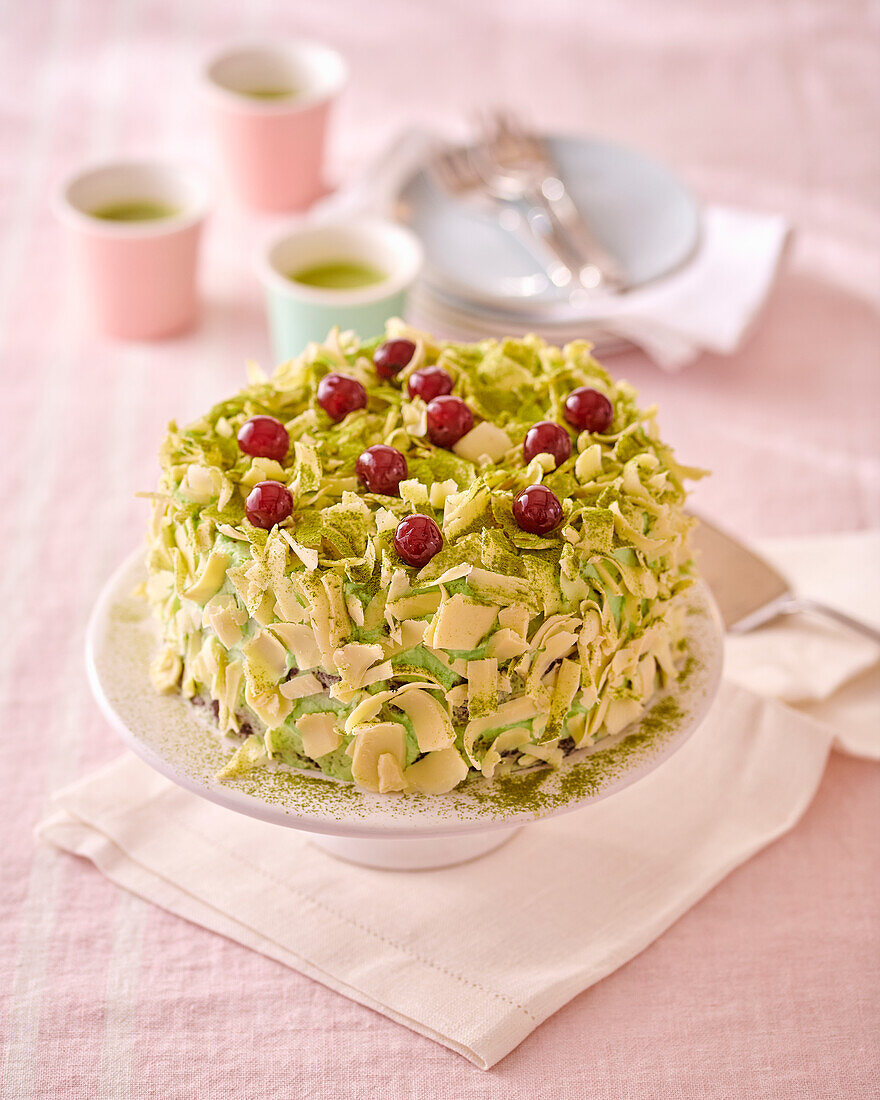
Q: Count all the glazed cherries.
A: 11